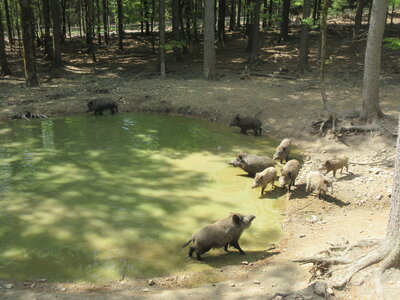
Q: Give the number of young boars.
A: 5